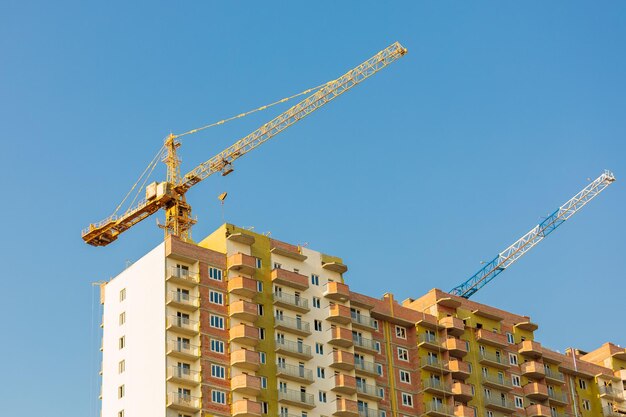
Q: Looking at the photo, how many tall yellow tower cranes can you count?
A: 1